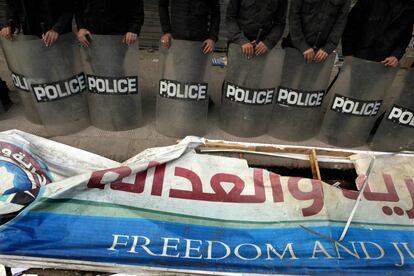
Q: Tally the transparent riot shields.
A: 8